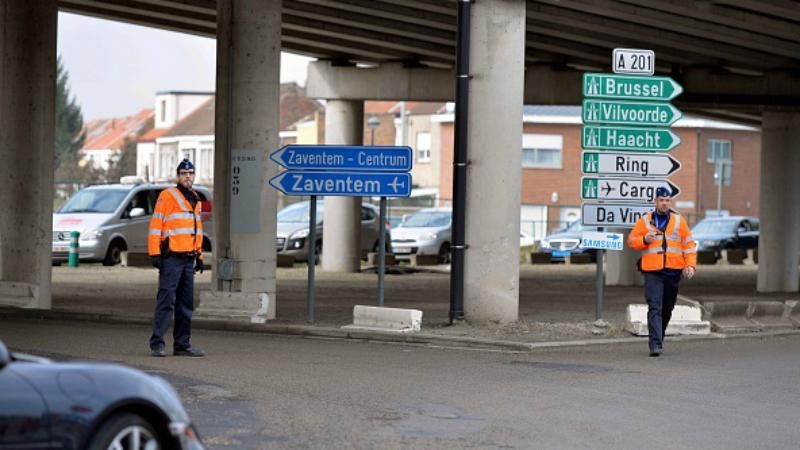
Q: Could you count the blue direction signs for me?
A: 2